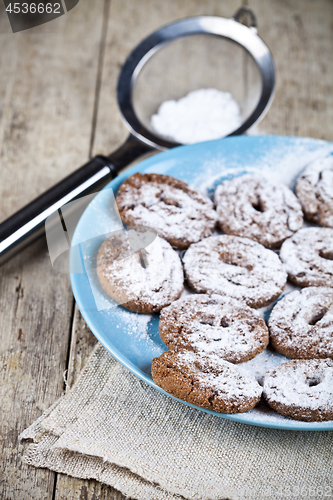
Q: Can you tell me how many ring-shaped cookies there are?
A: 10